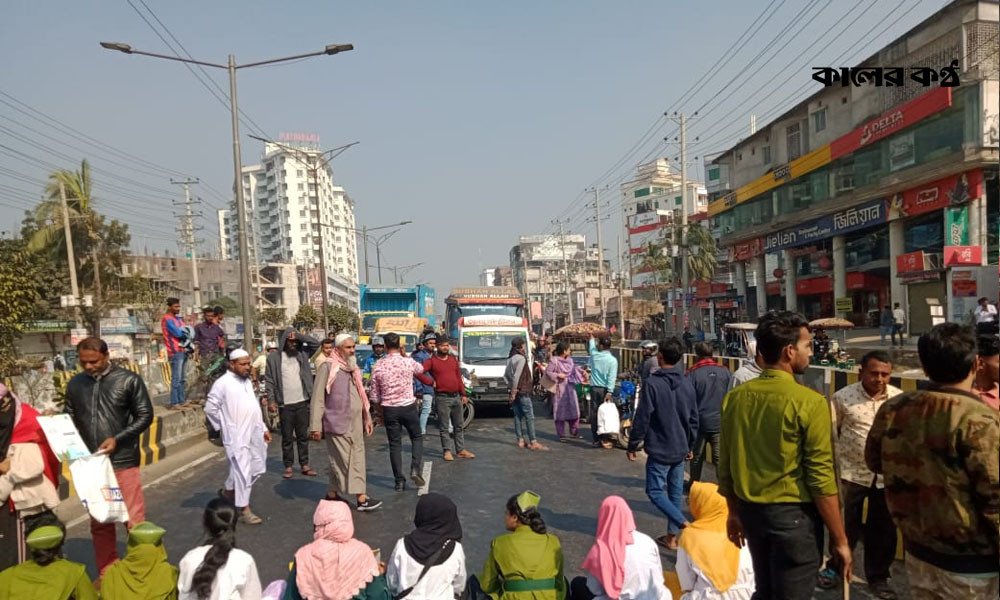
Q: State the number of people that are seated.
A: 8